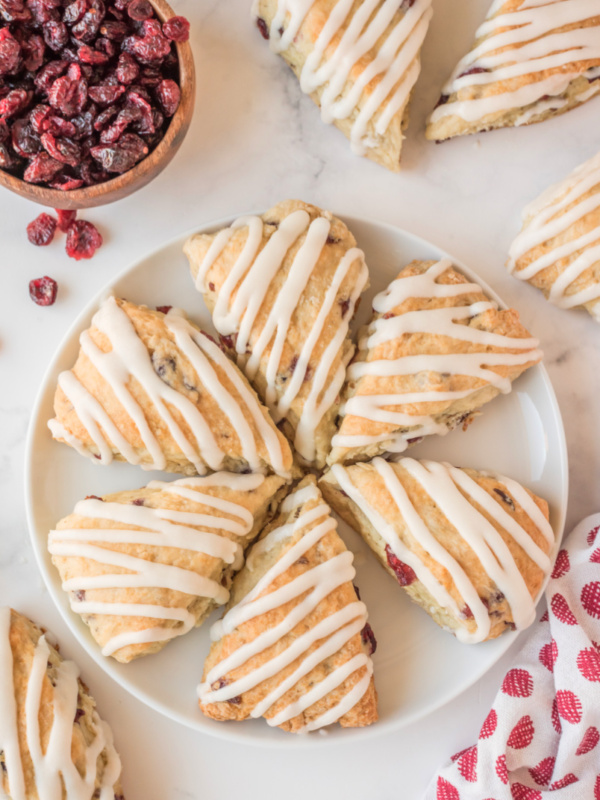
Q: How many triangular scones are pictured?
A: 10